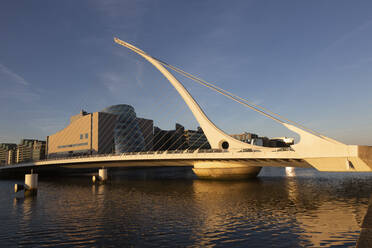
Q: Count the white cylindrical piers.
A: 2